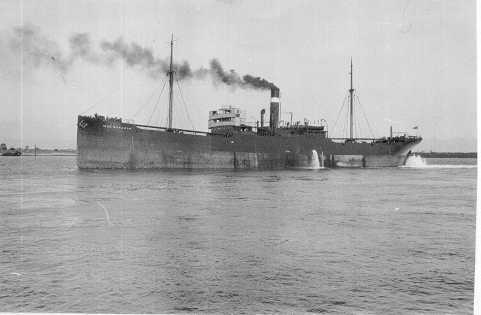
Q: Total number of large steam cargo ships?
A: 1